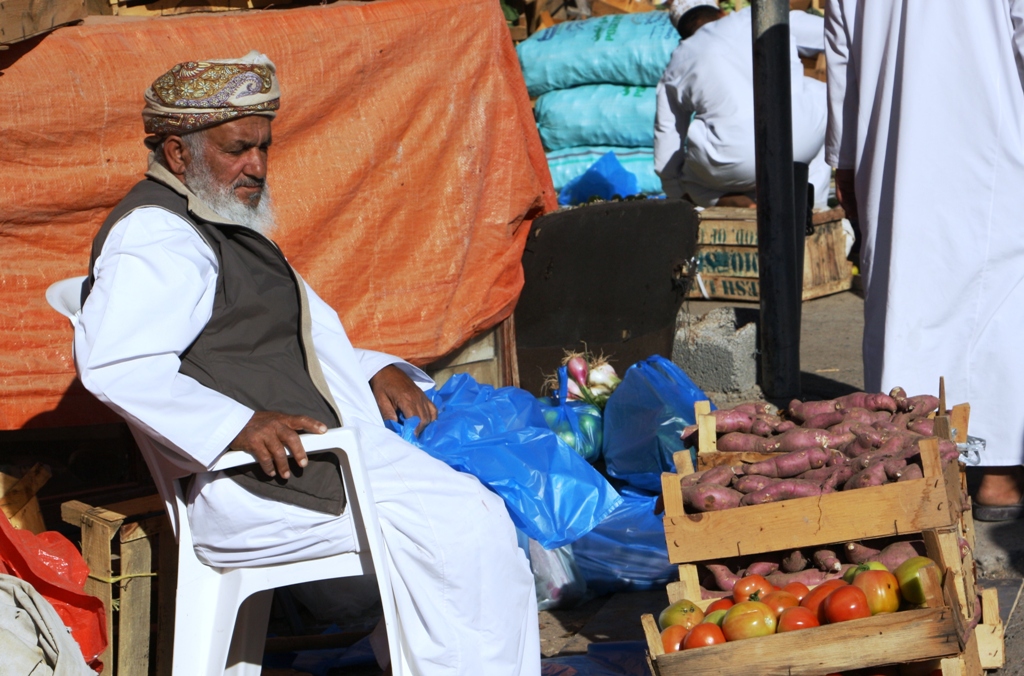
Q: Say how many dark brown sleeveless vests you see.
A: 1